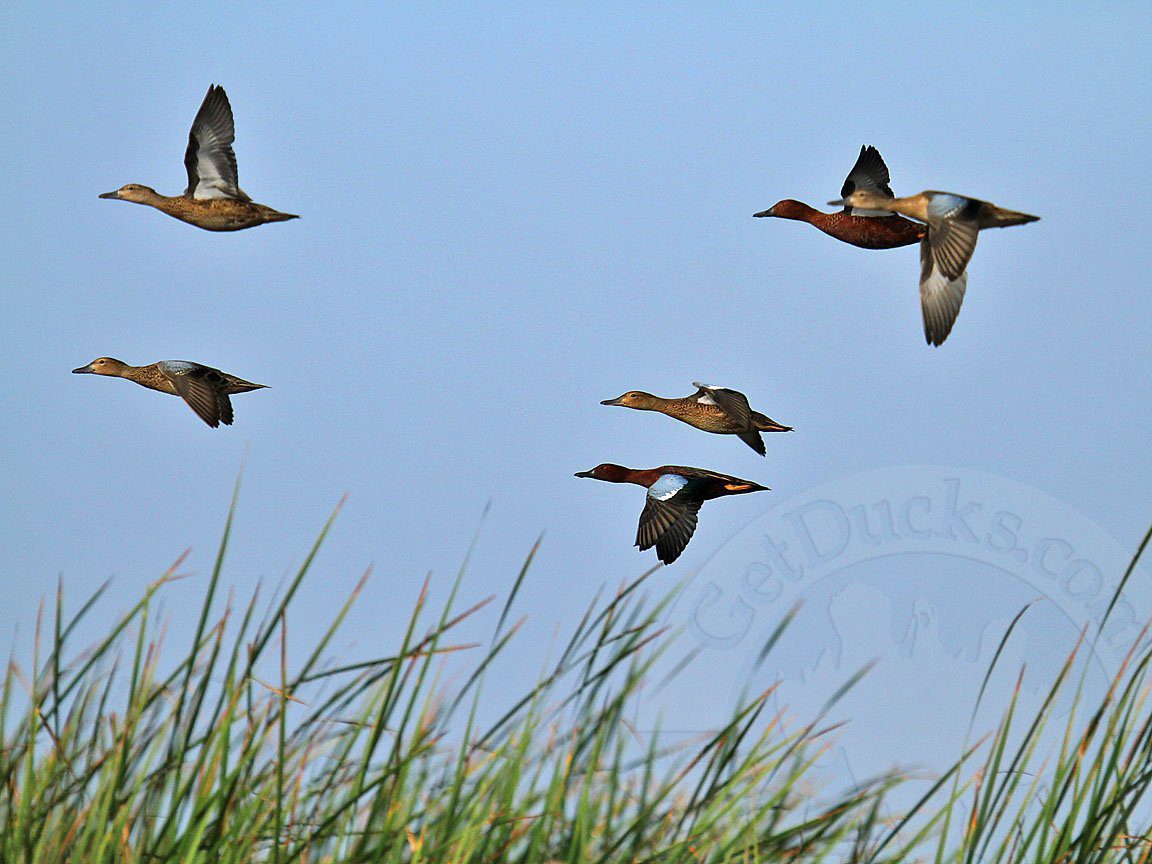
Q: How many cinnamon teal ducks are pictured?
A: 6